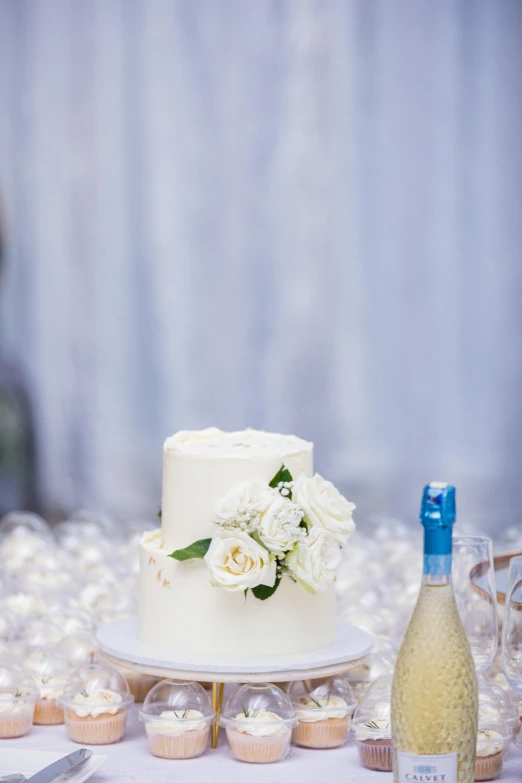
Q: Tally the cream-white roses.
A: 5